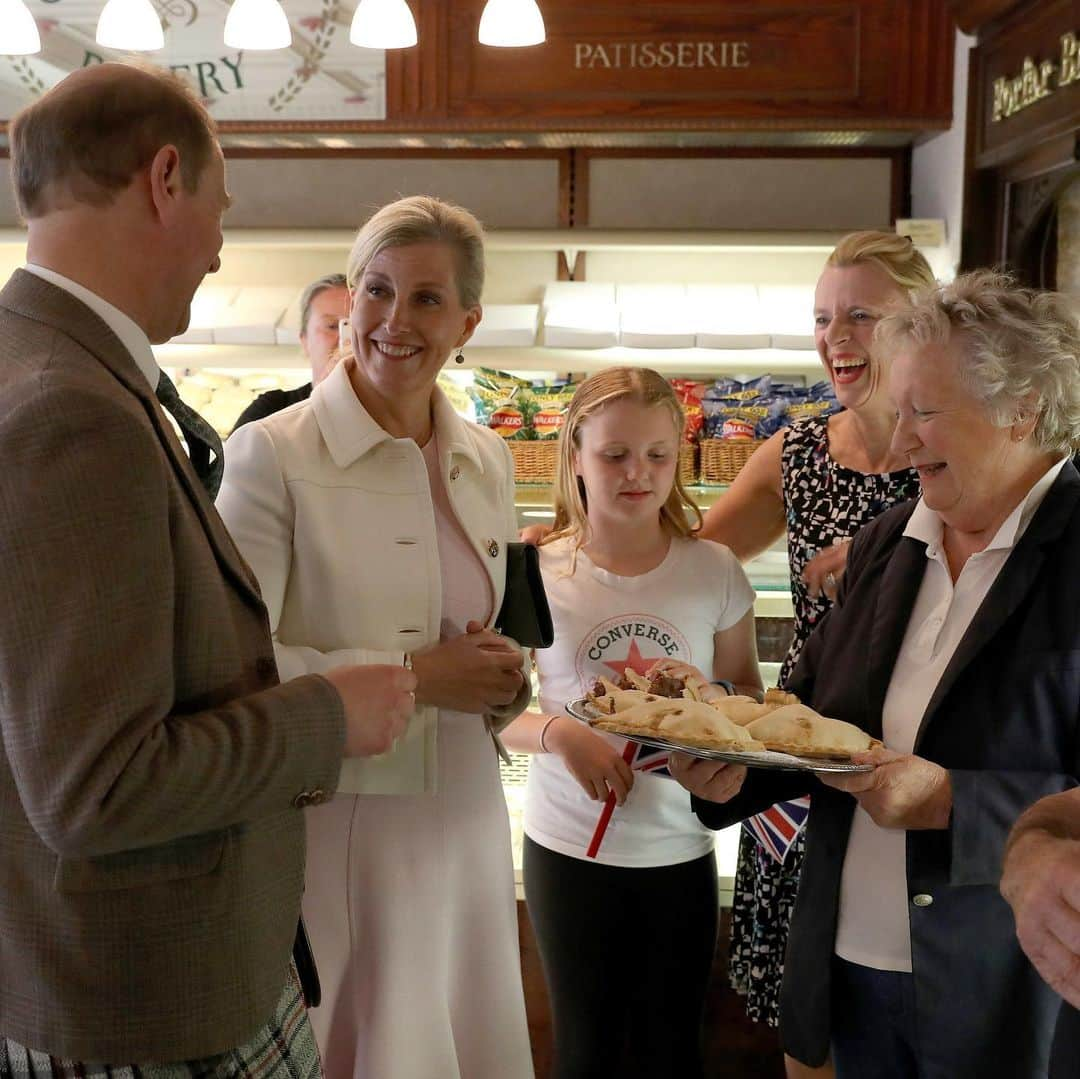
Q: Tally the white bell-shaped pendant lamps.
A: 5